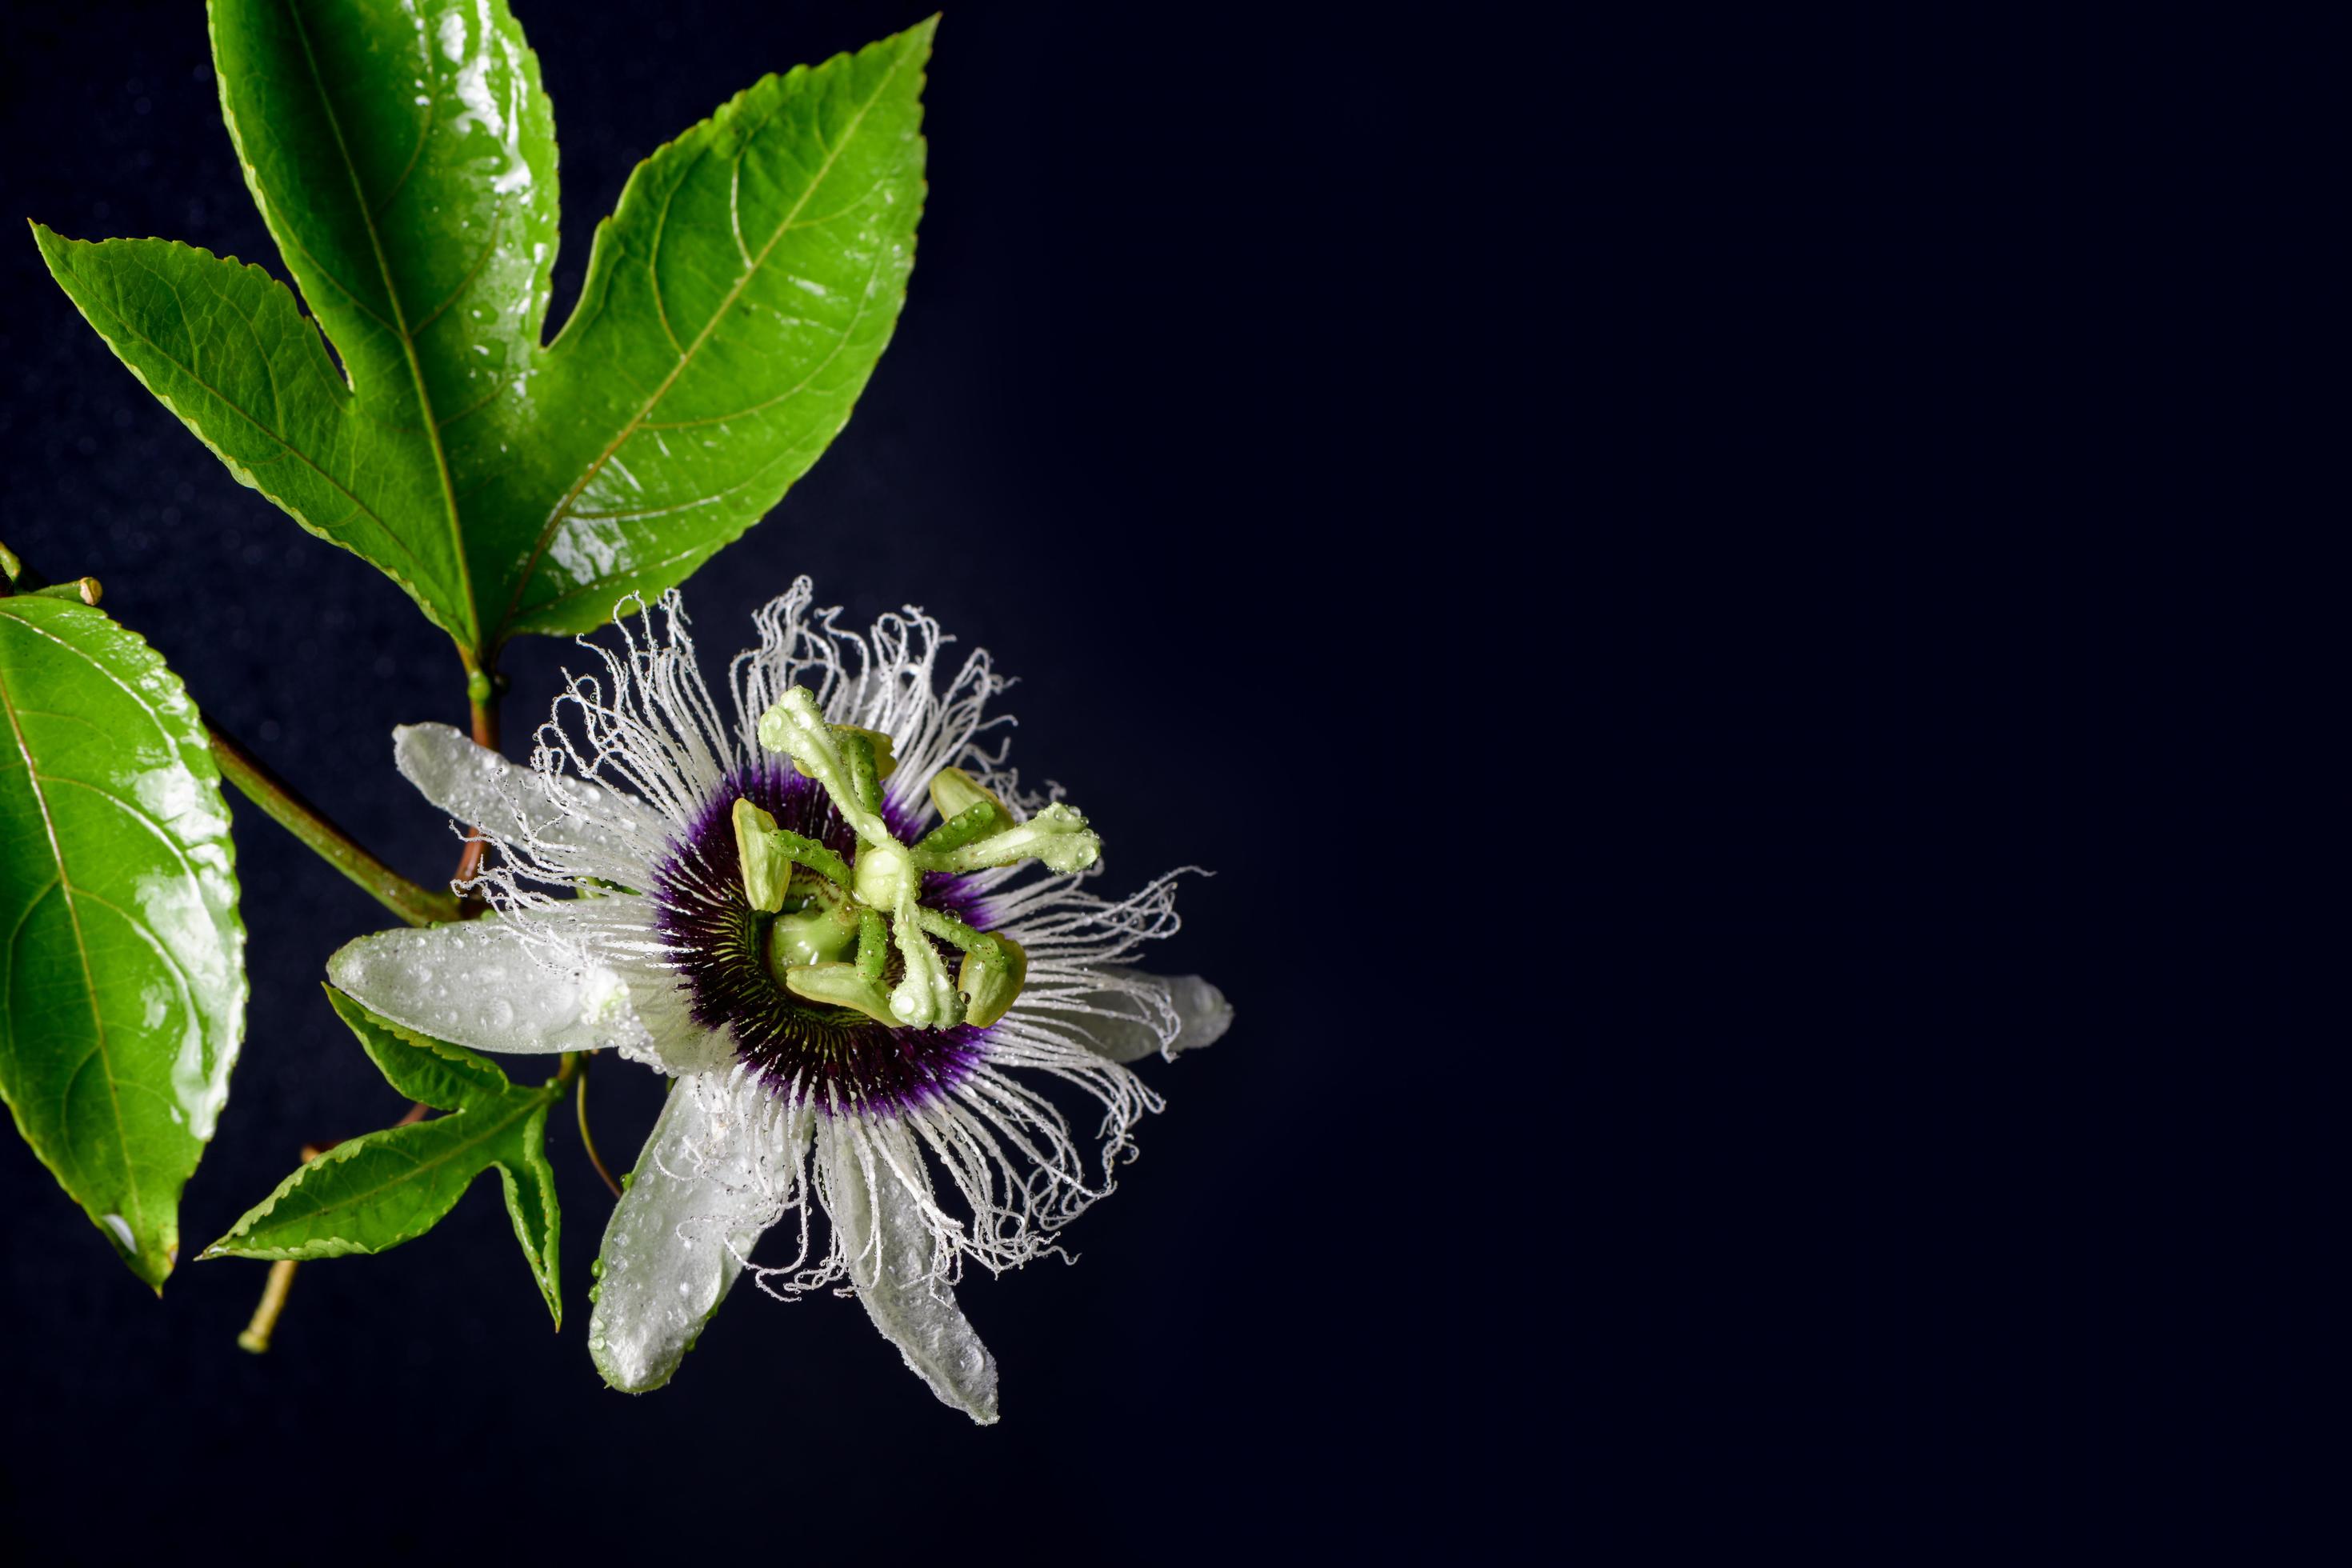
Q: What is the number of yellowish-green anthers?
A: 5